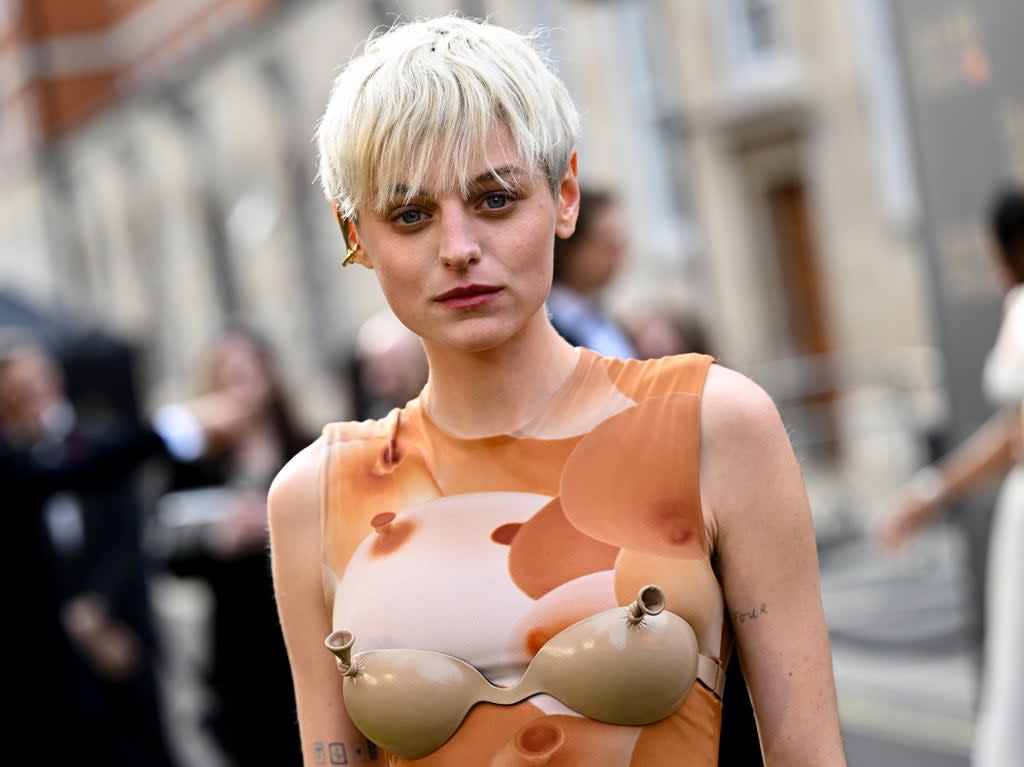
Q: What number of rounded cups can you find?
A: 2